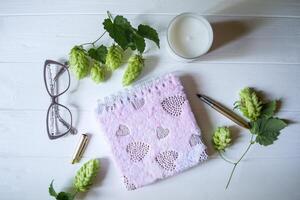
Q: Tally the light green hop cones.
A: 7